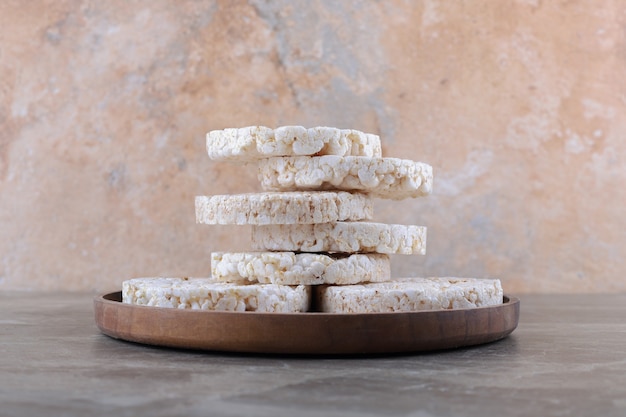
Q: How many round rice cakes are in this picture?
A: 7